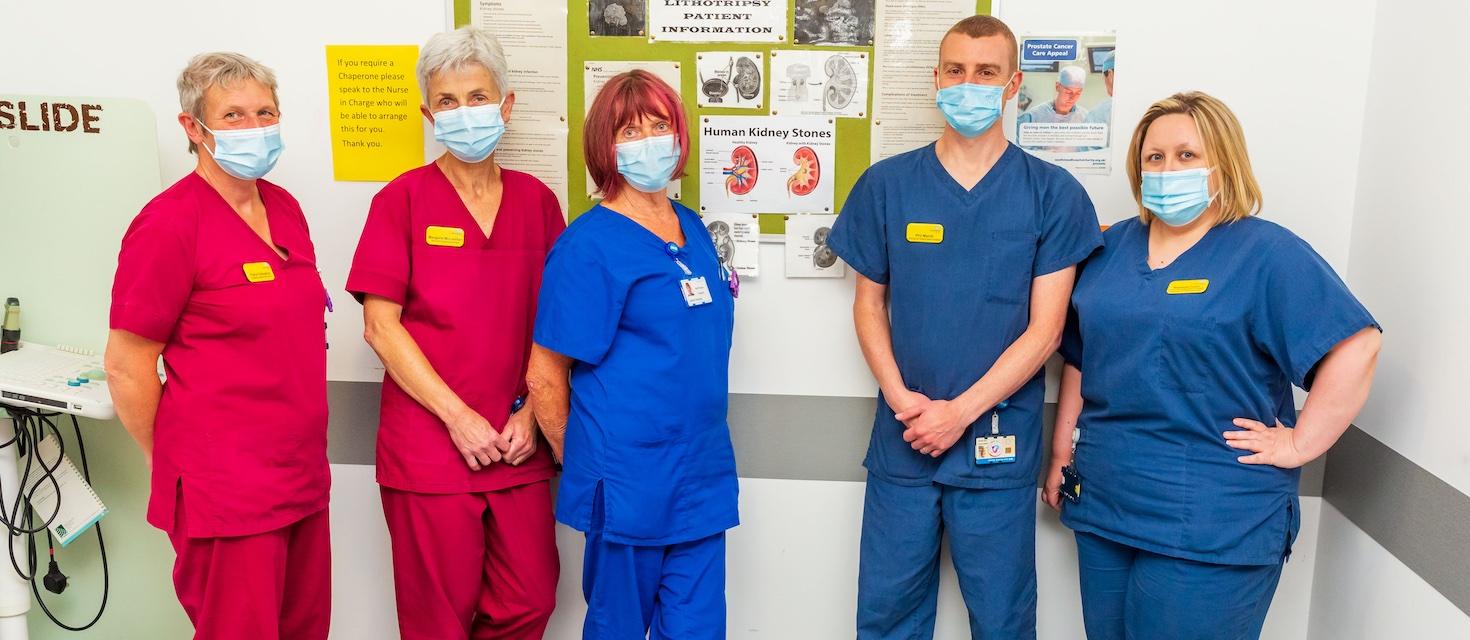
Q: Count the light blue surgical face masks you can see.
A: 5